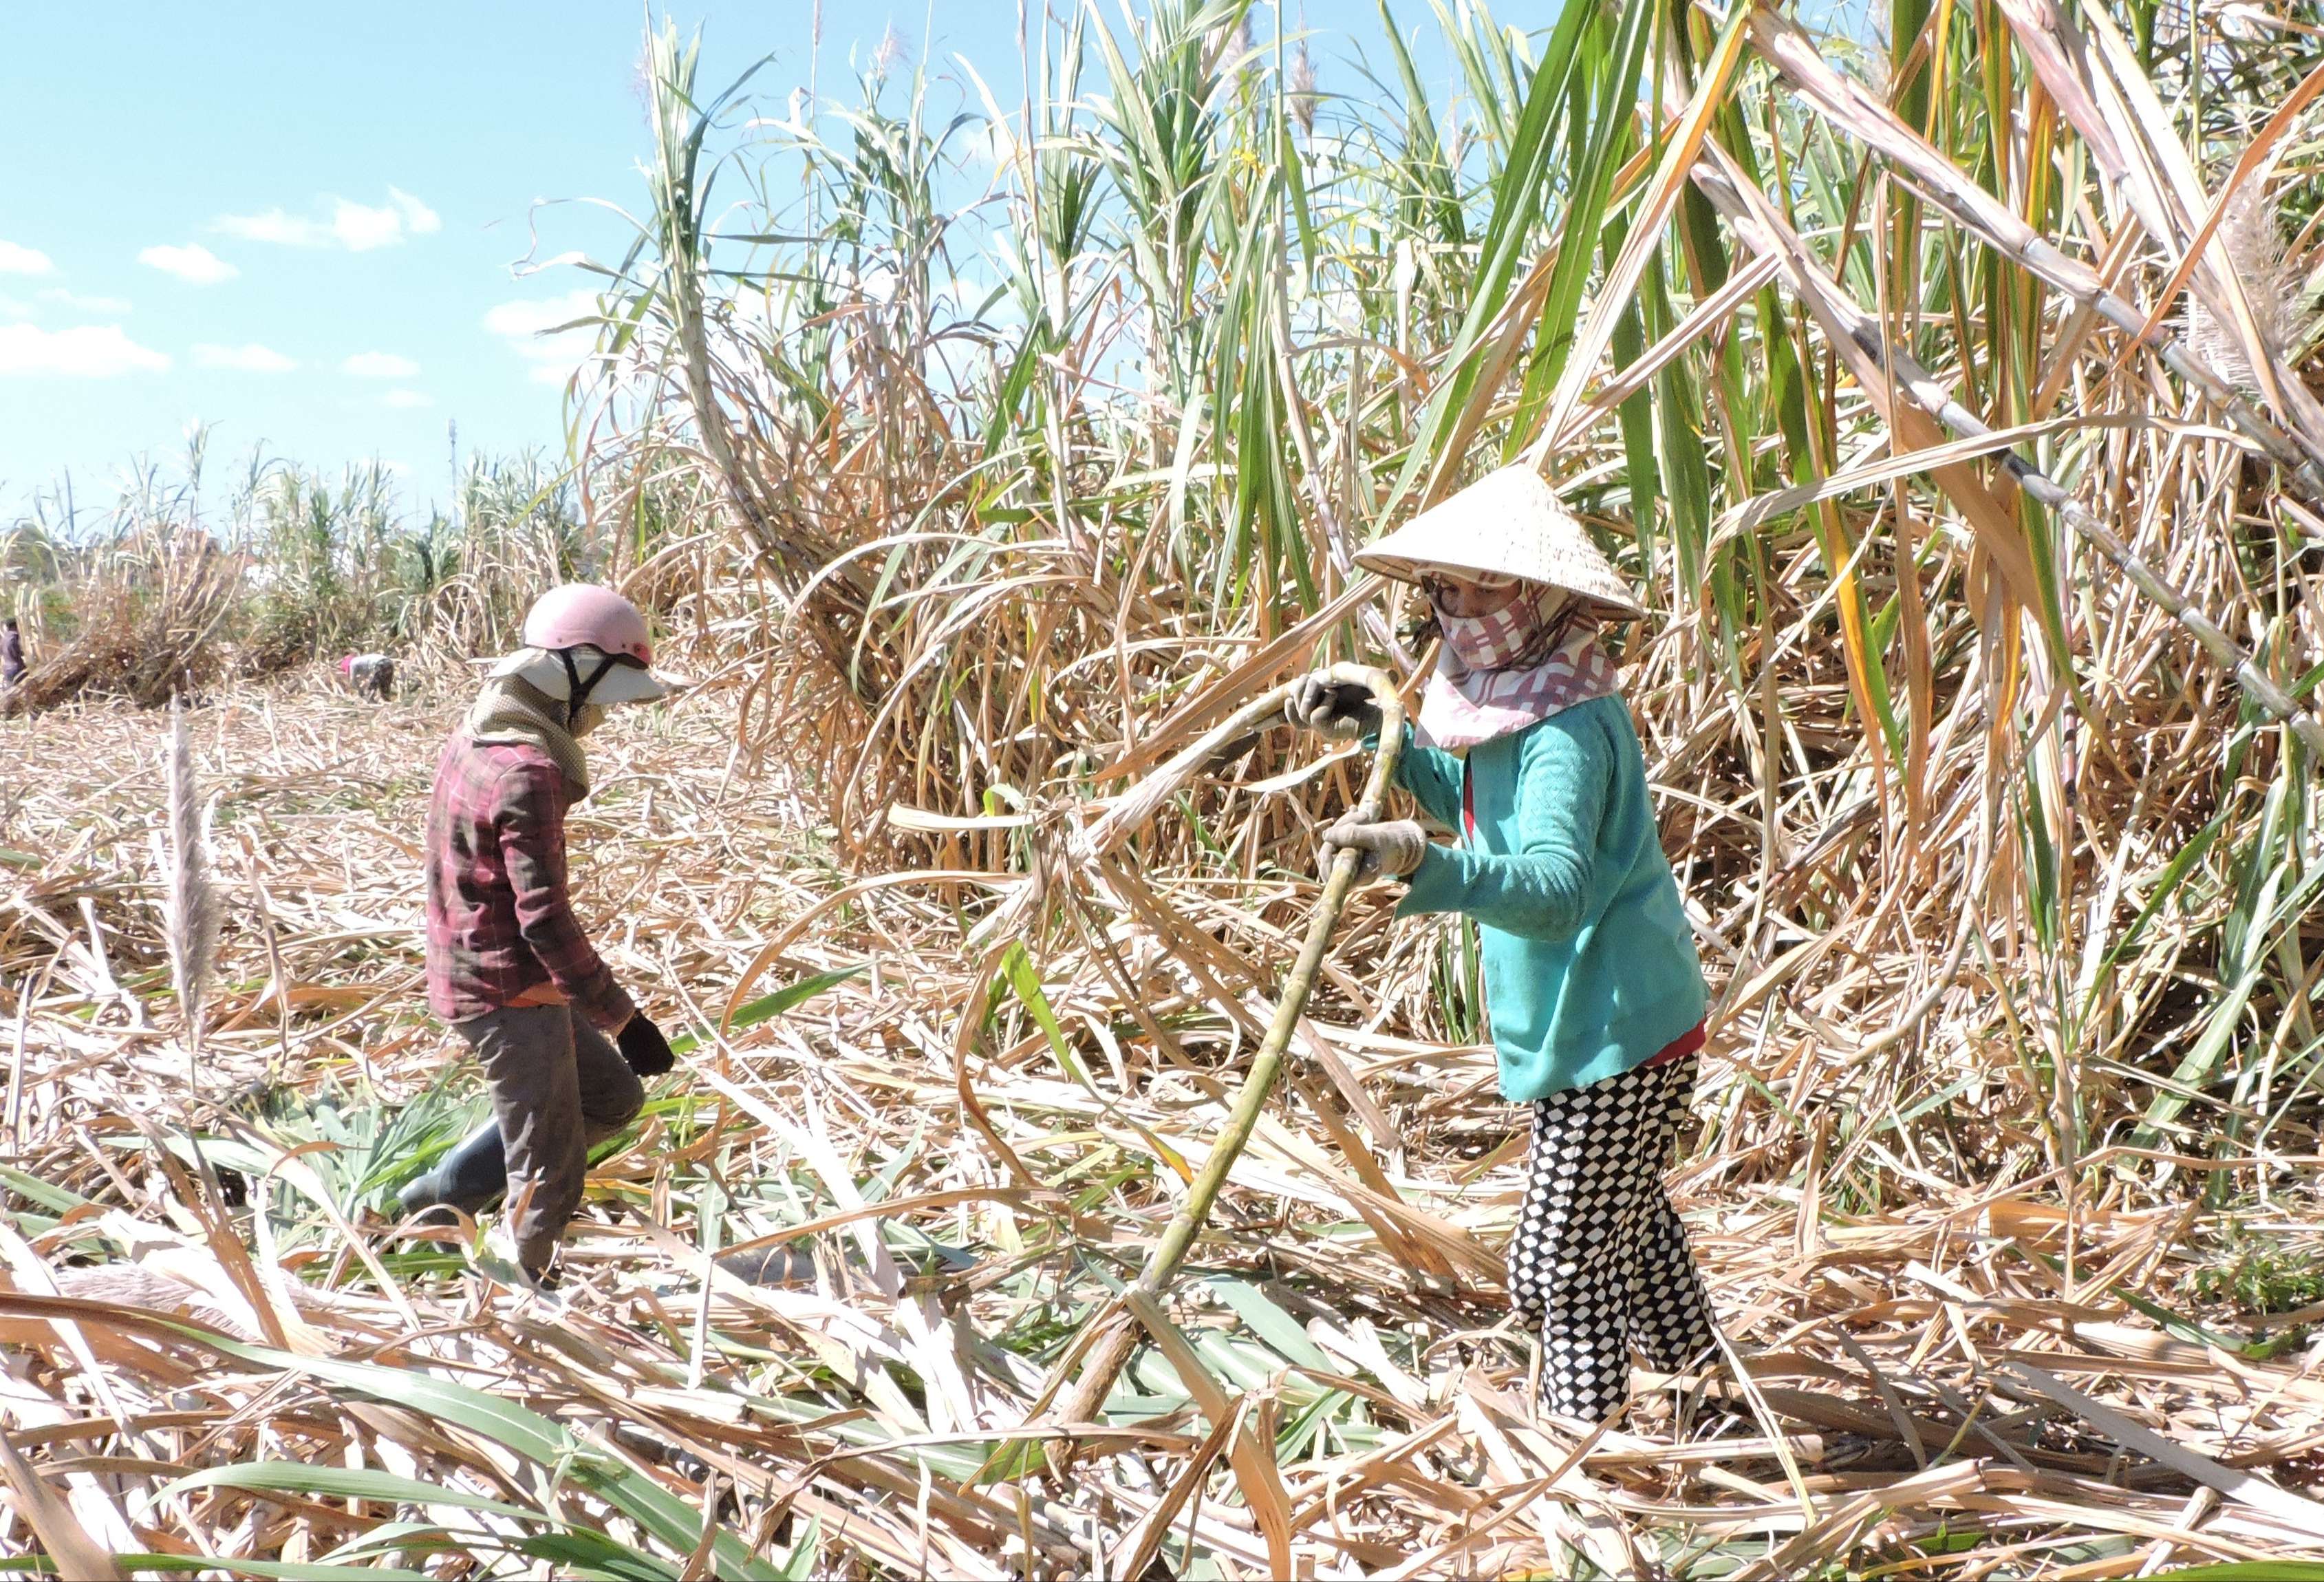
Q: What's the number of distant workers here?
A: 2